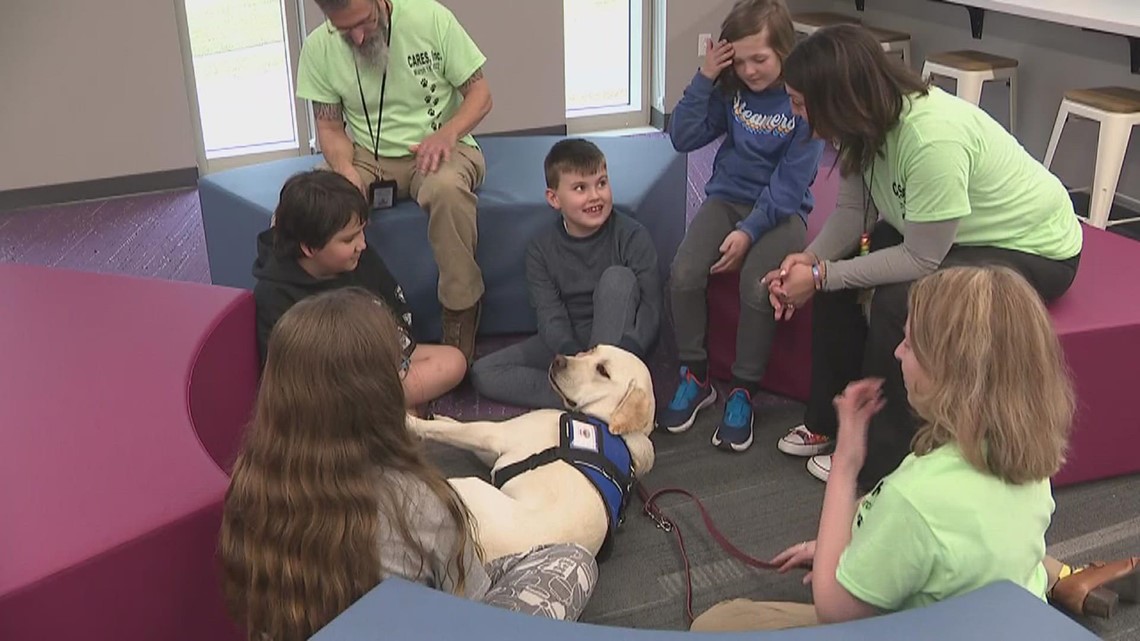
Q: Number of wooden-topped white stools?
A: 4